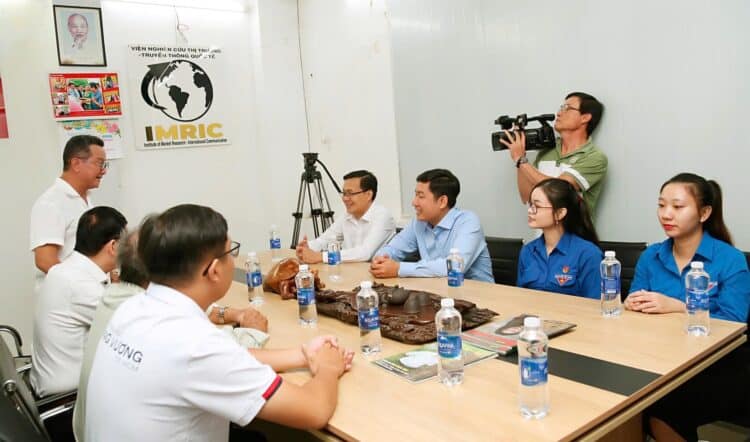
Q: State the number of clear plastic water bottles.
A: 10